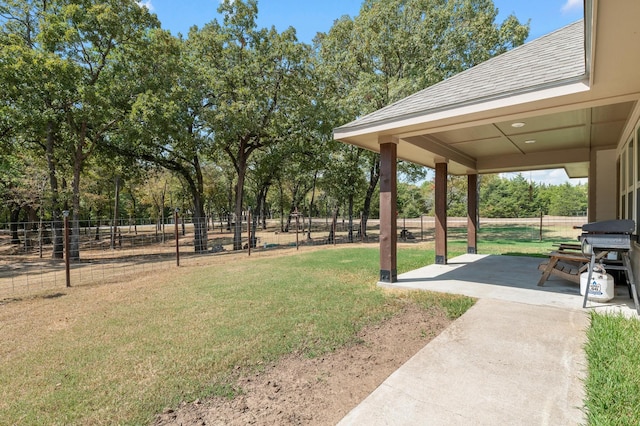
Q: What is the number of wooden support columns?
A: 3